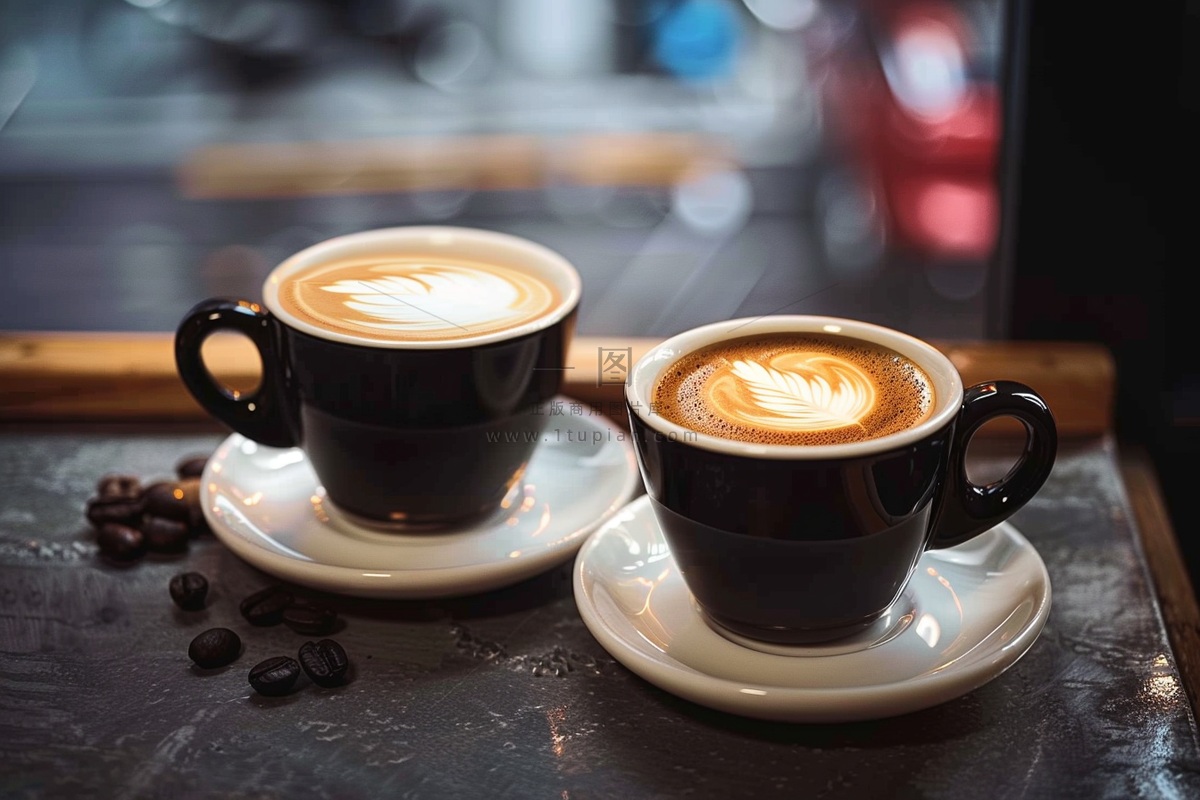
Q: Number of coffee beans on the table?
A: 13